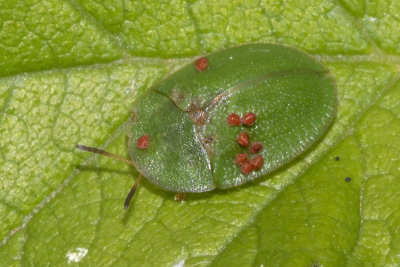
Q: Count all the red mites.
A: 9